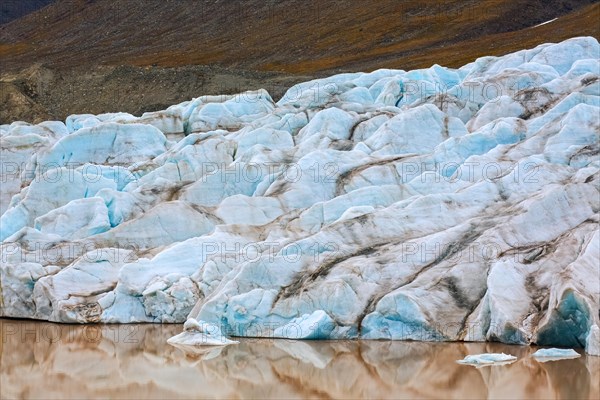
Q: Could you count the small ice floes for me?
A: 3